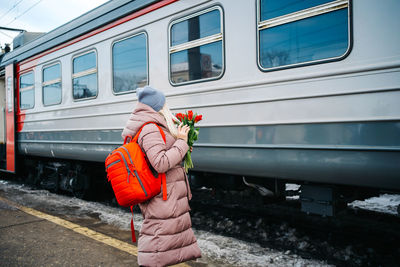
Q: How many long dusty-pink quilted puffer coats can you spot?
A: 1